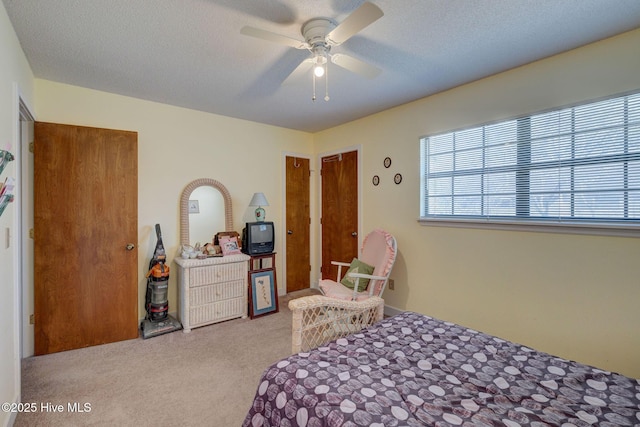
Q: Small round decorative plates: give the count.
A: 3